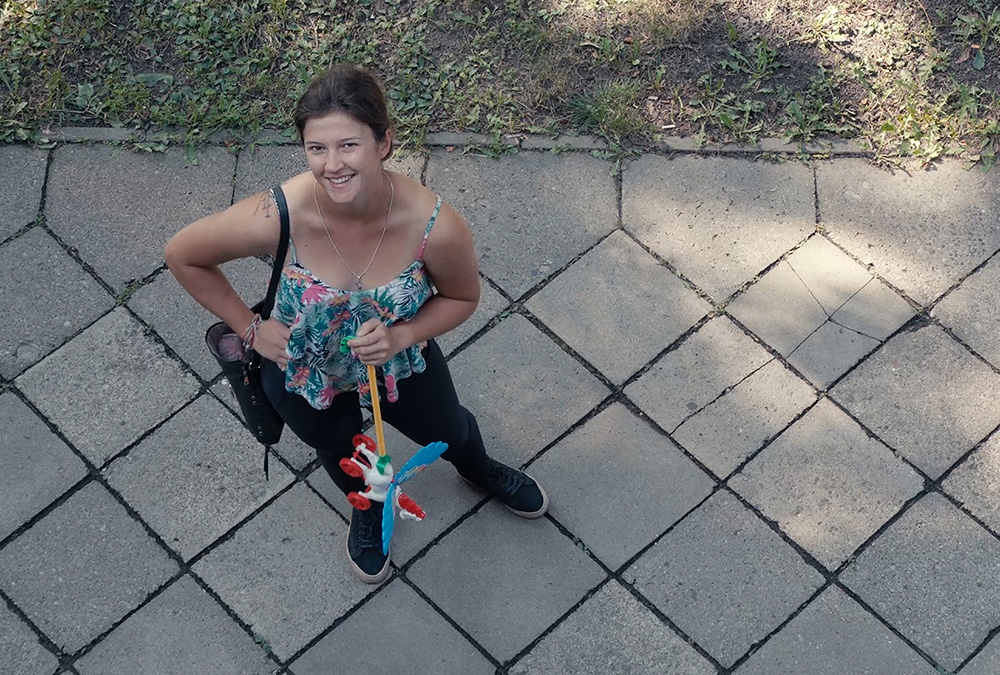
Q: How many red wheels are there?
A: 3